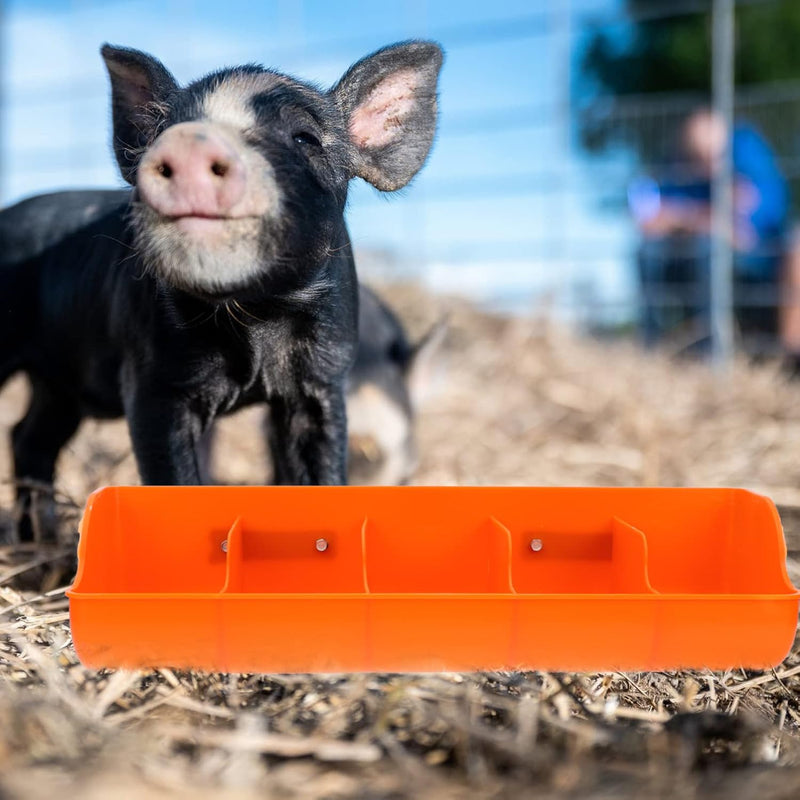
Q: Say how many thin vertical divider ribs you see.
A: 4